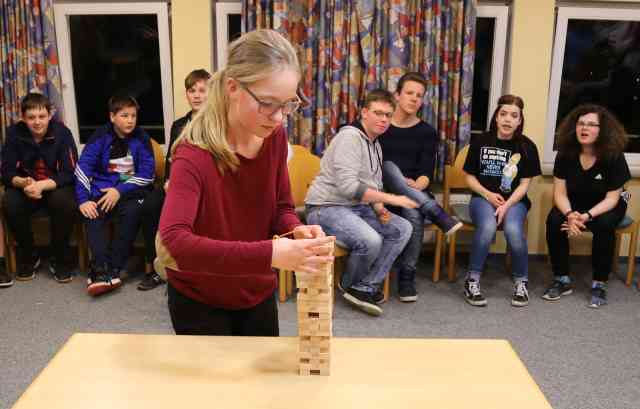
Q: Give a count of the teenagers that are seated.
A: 7